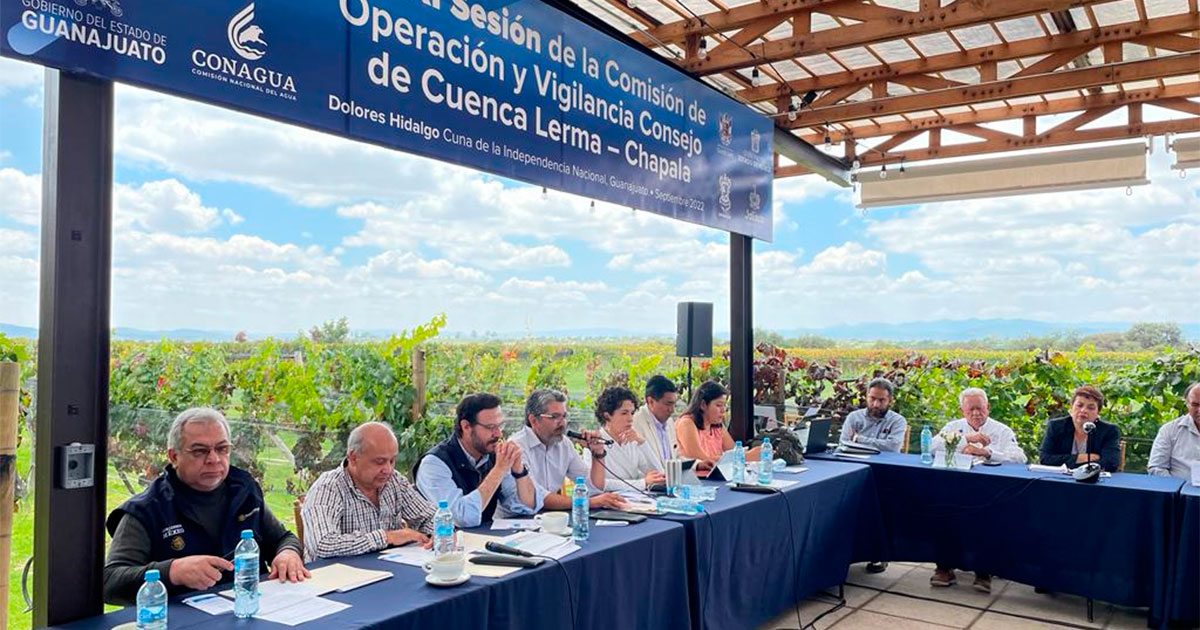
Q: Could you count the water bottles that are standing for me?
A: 7